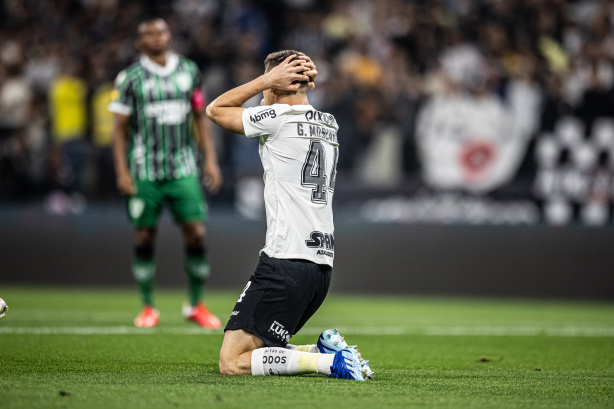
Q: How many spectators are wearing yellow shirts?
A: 2